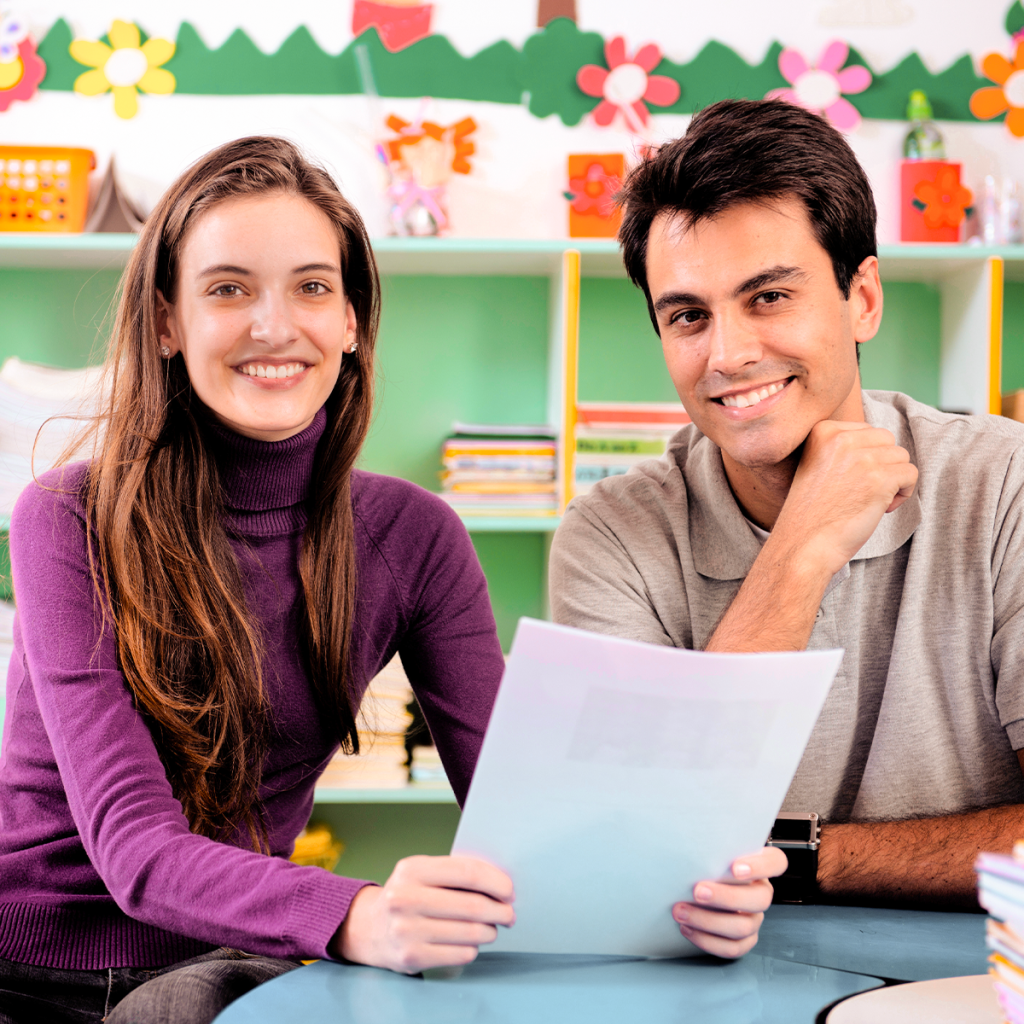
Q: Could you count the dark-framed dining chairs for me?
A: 0